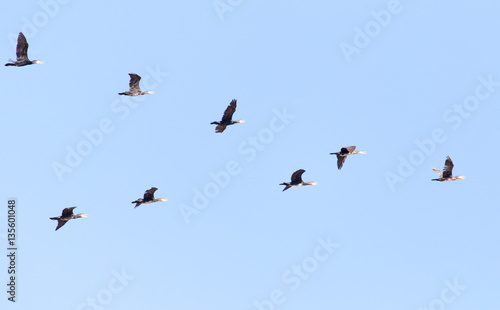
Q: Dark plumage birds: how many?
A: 8